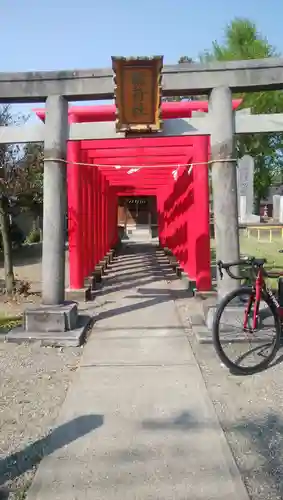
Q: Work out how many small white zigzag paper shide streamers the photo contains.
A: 4